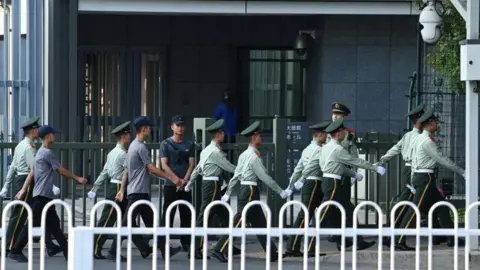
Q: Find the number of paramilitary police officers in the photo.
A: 9